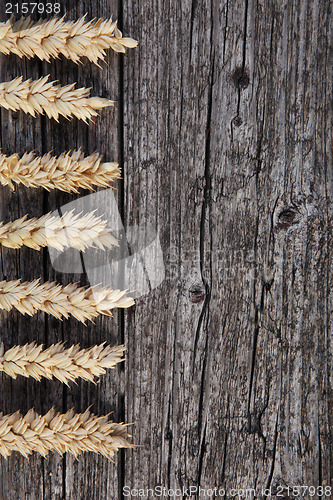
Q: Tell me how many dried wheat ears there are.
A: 7